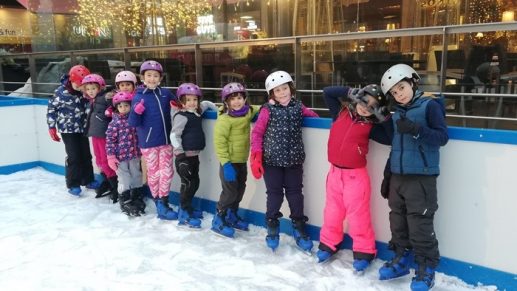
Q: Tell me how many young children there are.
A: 10